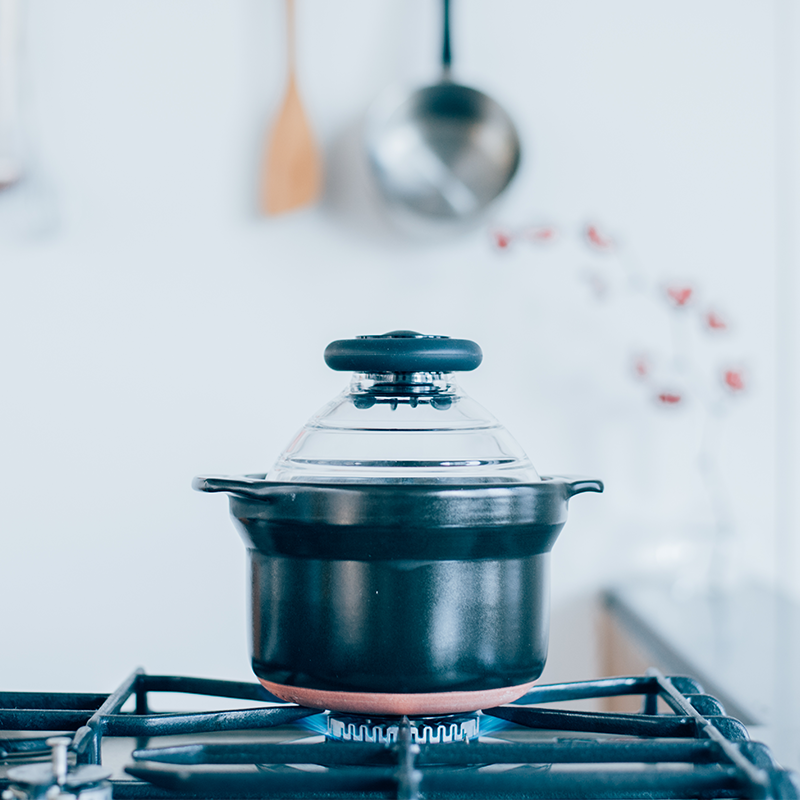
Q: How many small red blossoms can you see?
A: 8